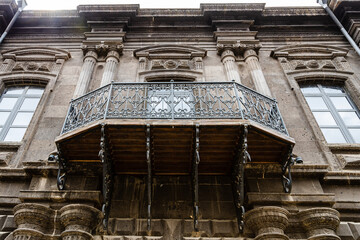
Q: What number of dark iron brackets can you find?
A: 6